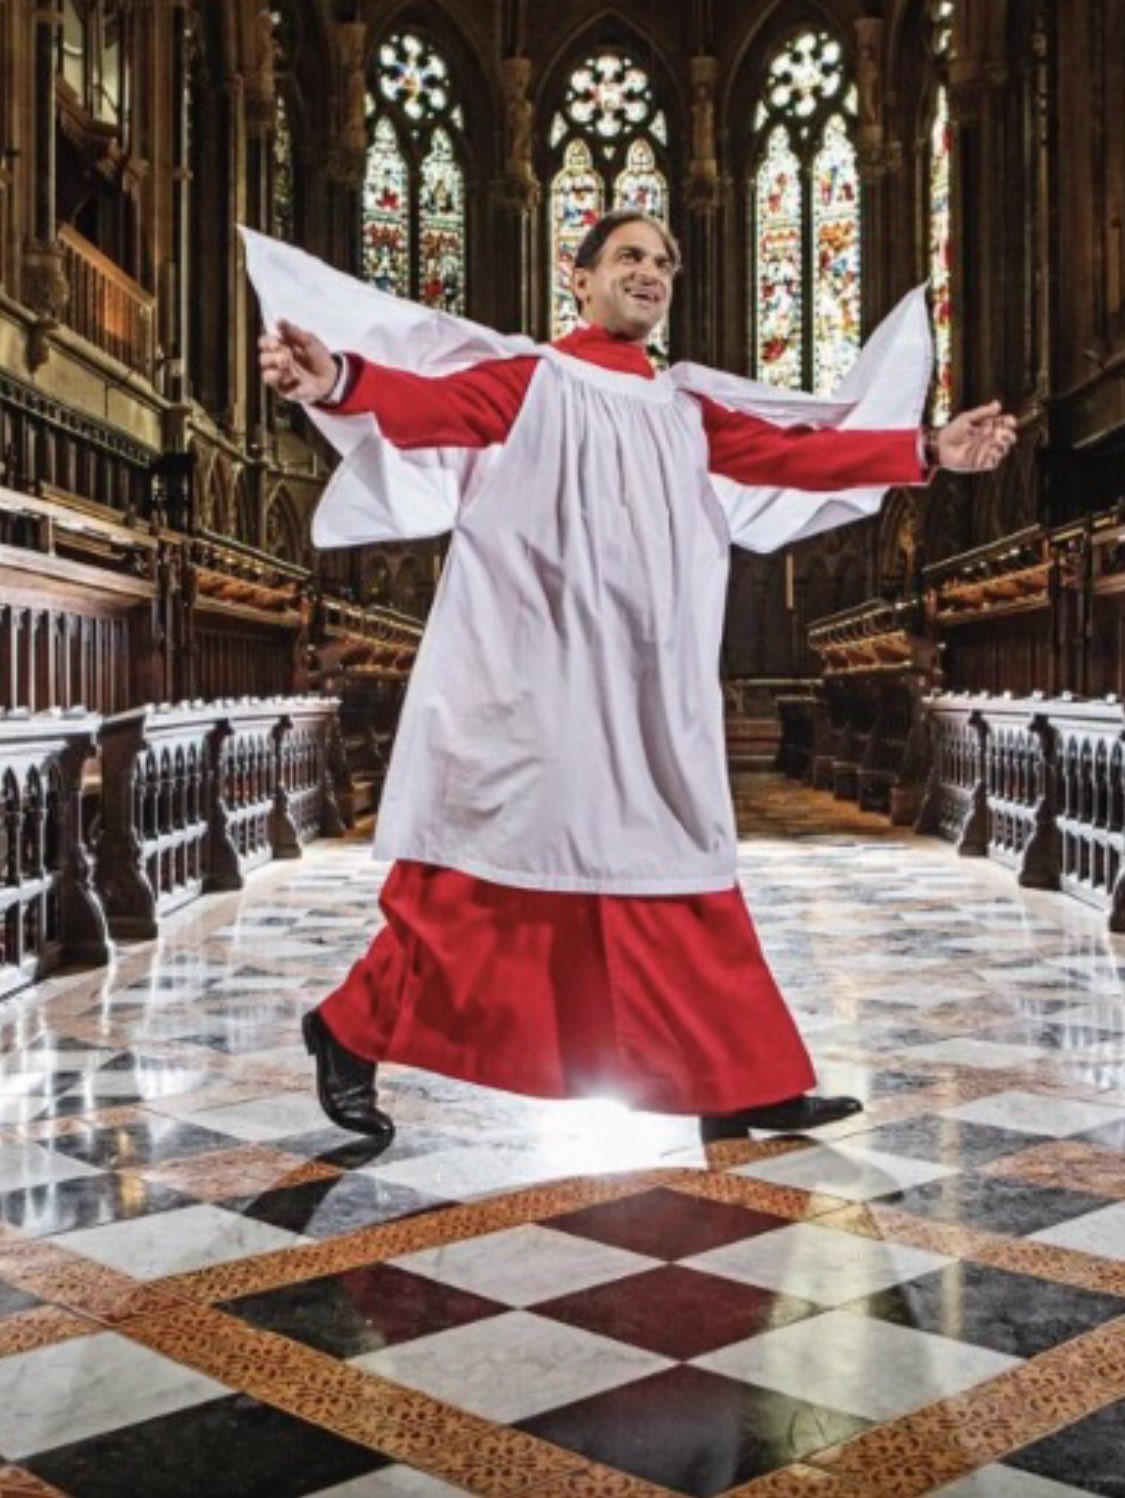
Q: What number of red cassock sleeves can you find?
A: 2